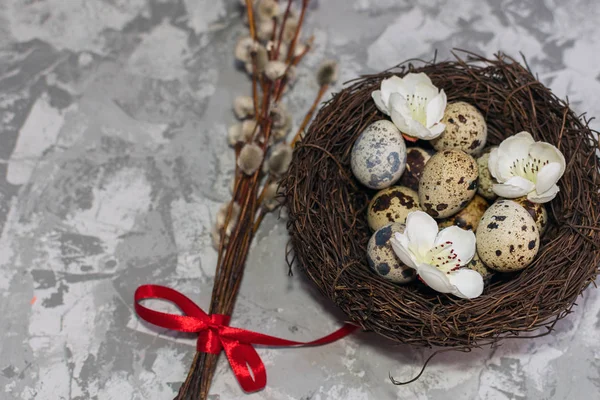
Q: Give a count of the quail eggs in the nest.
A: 11